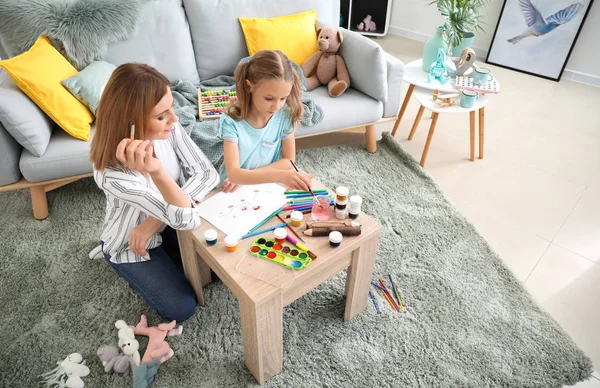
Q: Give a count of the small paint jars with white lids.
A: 10